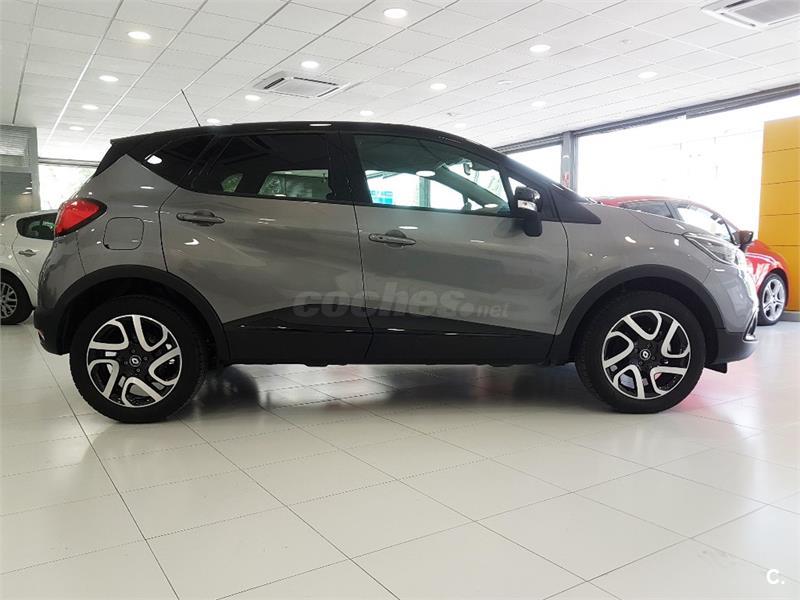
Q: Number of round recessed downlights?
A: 14